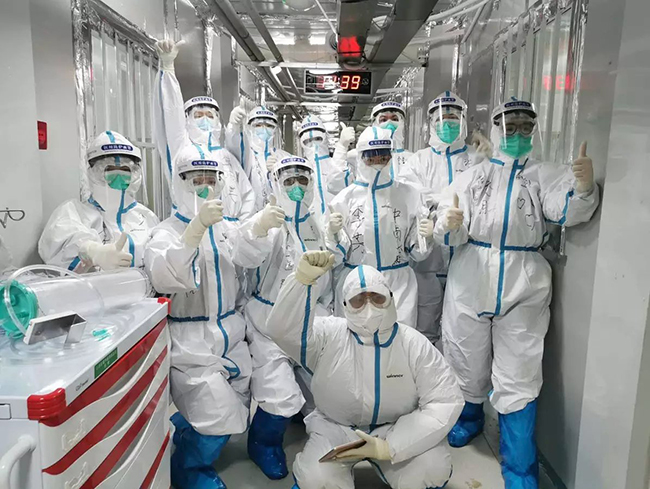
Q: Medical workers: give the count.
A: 11